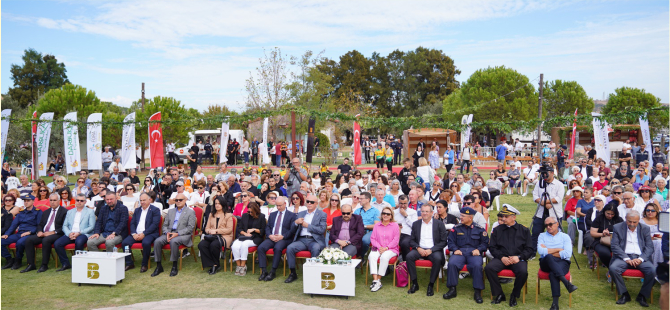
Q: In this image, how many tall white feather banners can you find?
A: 11